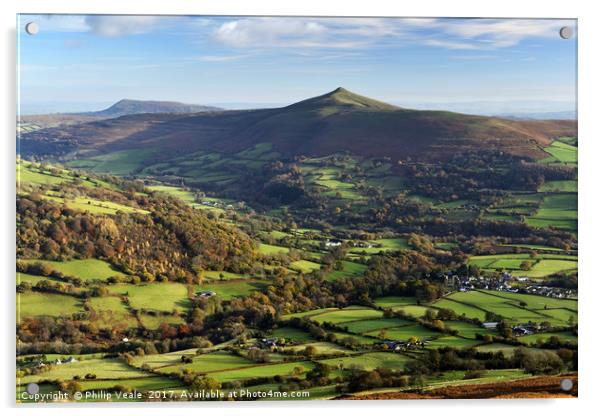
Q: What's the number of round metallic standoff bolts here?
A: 4